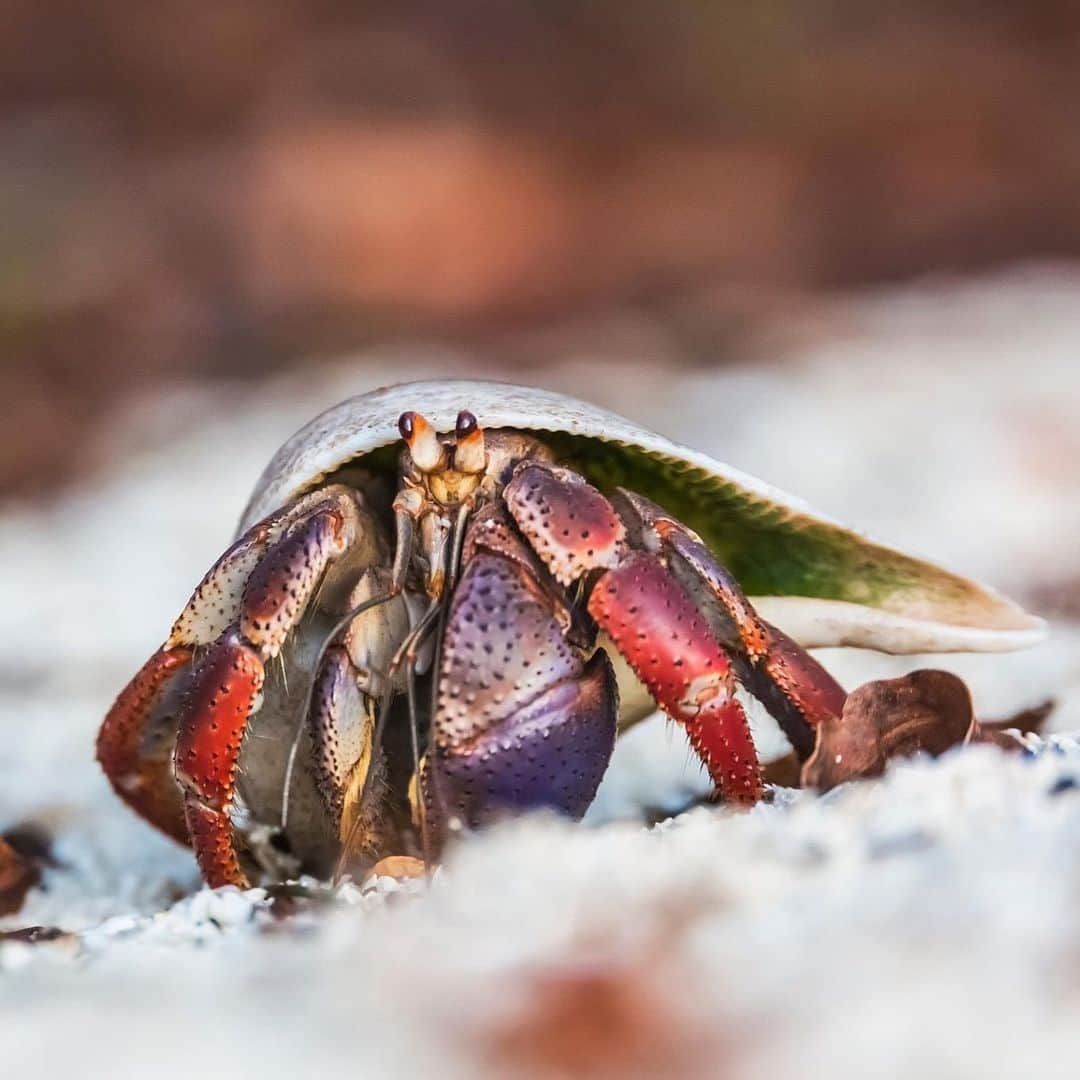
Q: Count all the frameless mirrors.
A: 0